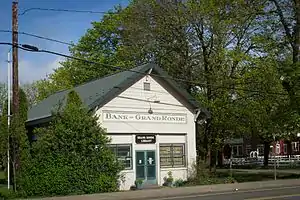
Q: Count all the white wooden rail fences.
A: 1